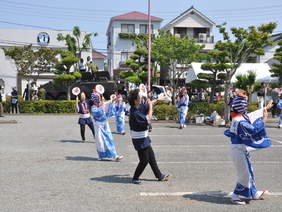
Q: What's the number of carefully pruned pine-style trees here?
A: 4